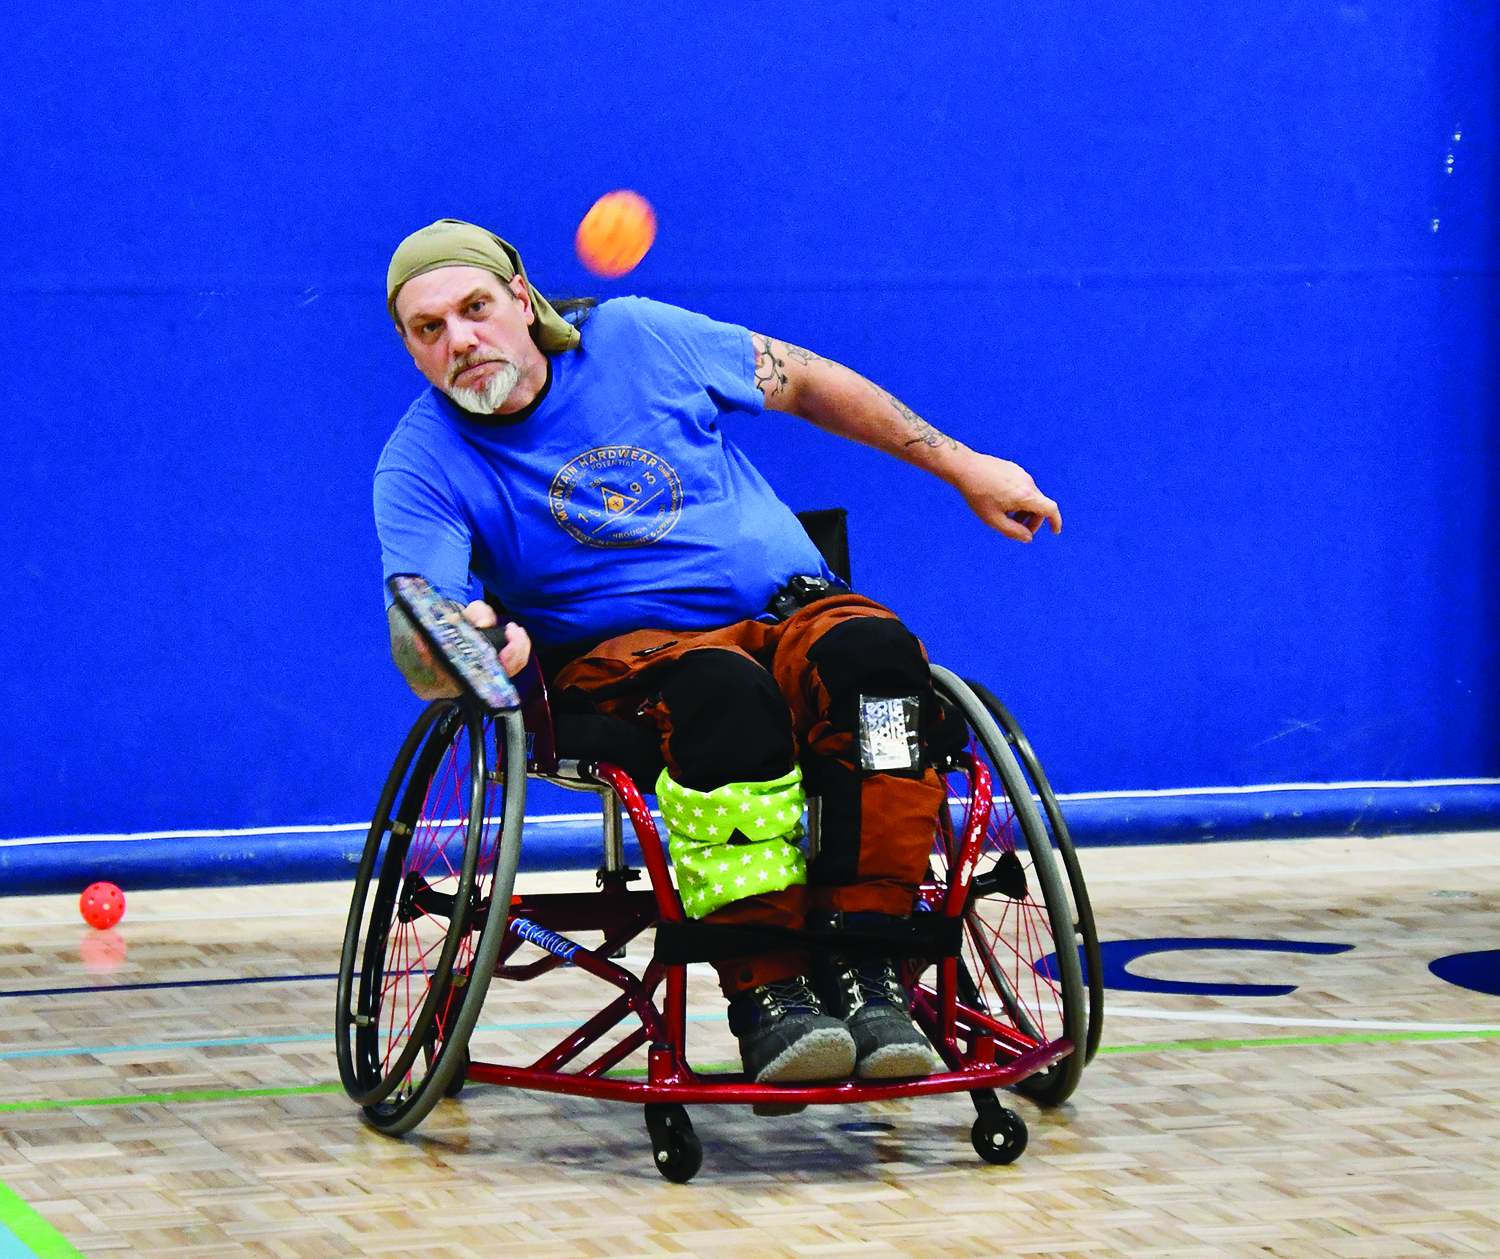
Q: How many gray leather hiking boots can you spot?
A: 2